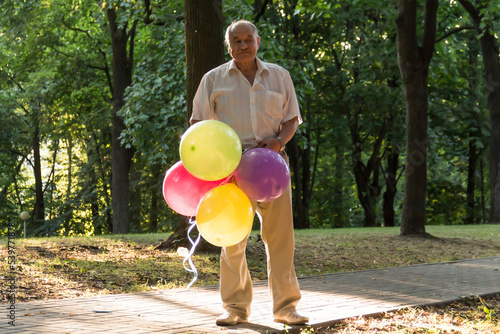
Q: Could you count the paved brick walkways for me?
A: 1